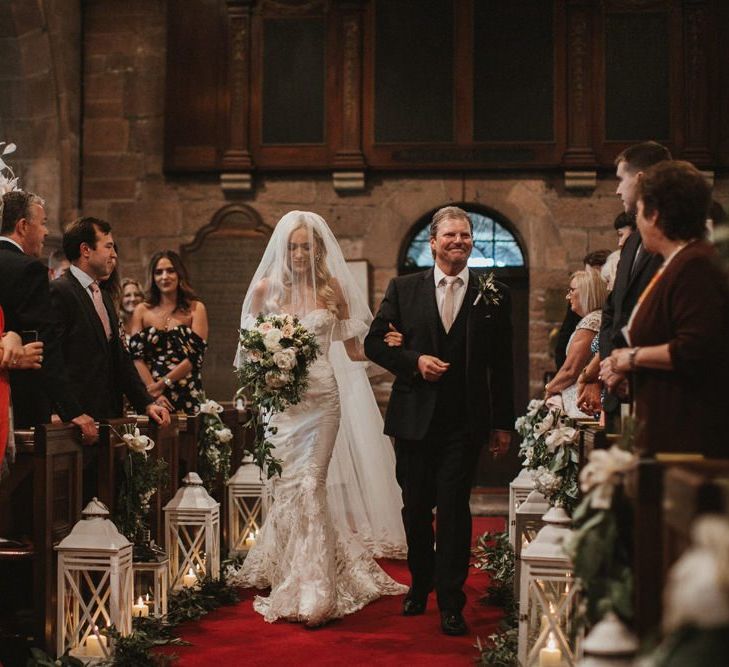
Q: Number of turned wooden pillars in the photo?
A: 4